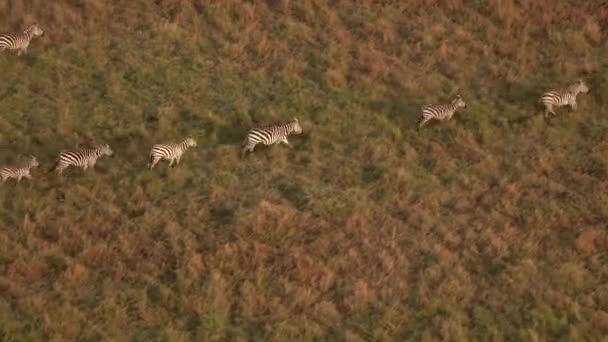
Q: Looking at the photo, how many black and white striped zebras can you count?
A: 7